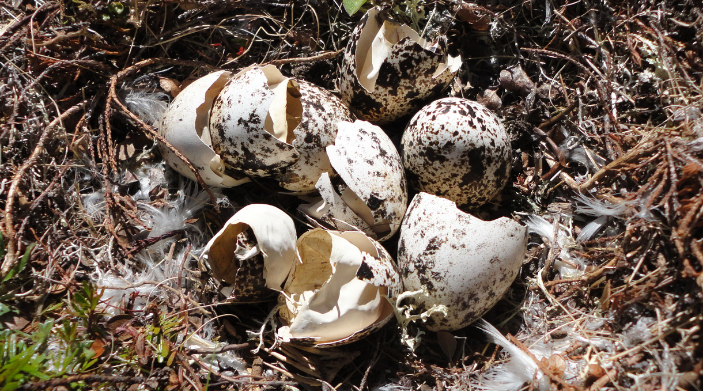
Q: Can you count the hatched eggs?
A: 7